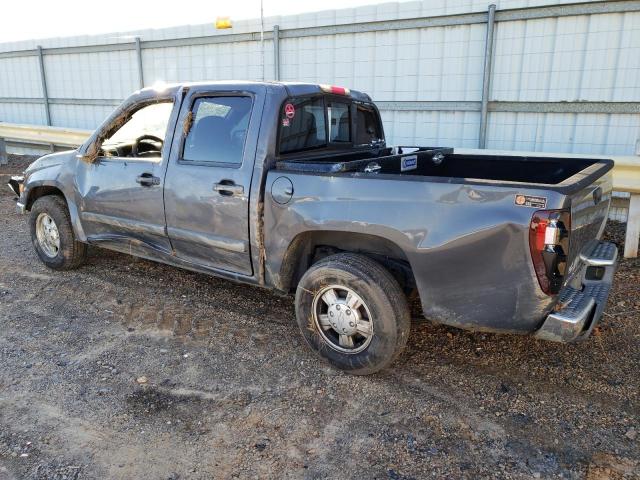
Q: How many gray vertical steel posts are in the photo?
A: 4